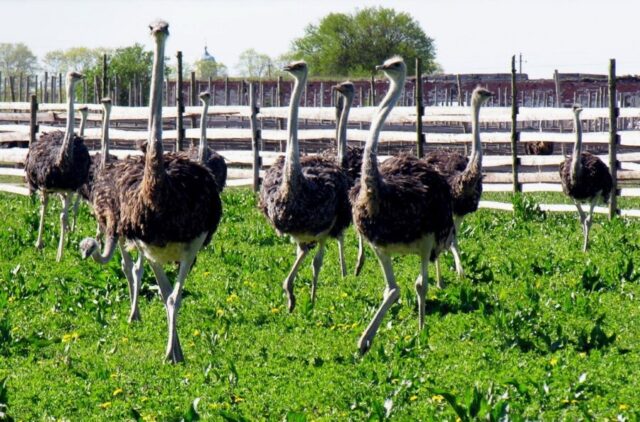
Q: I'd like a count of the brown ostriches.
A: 11